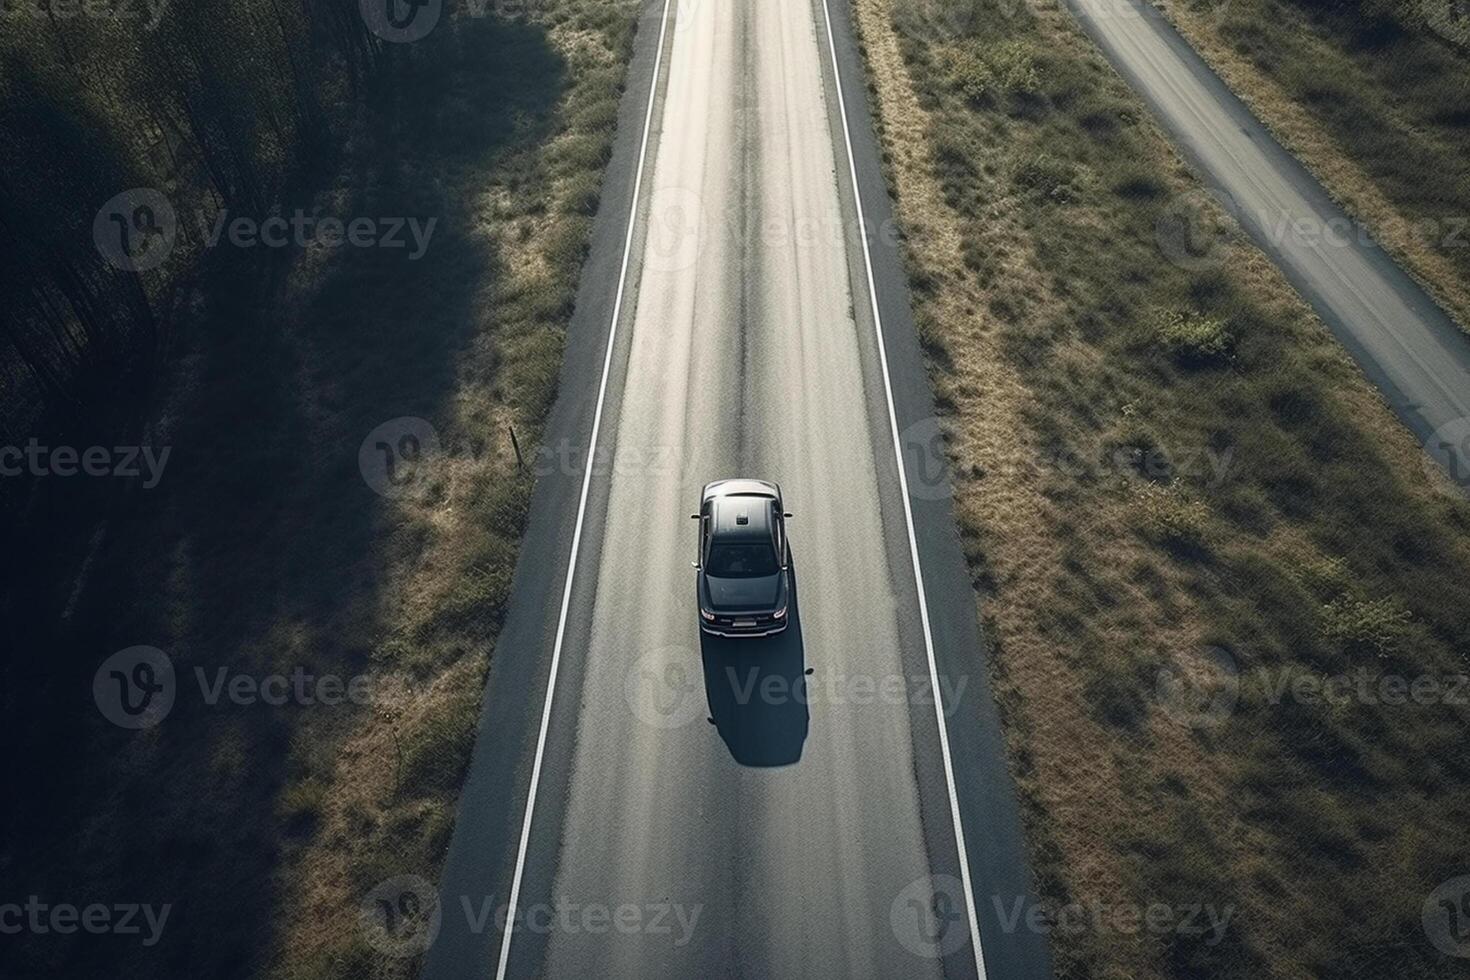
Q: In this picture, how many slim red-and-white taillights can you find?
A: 2